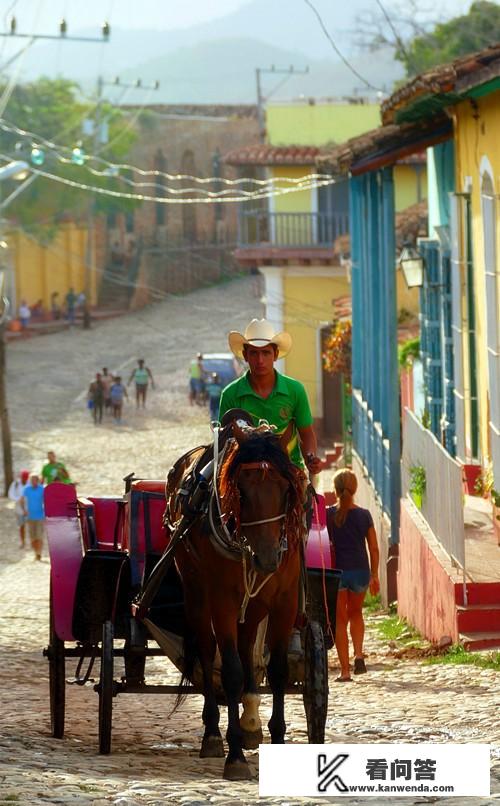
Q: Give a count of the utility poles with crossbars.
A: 3